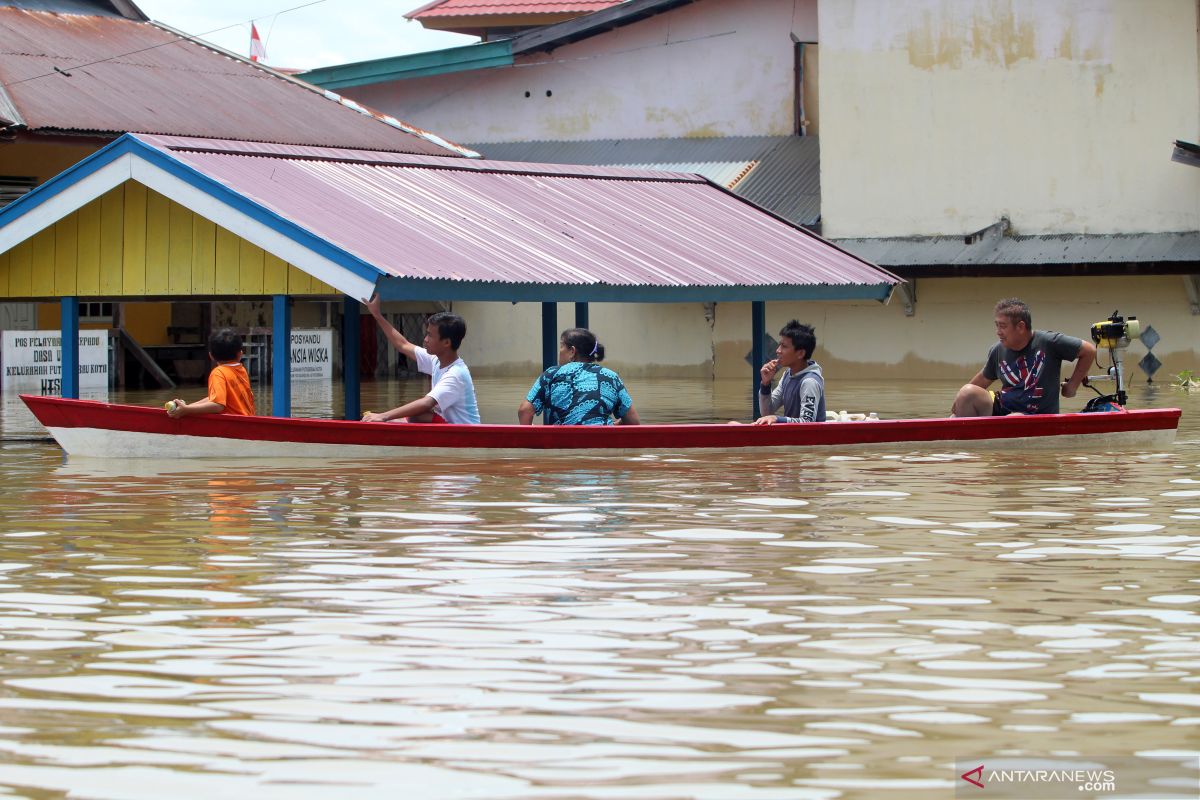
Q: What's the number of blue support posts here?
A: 6